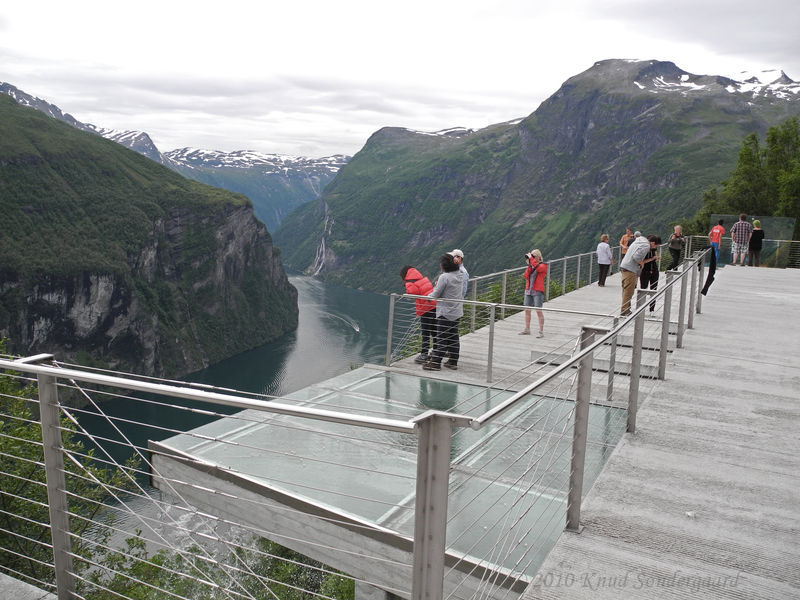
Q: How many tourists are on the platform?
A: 13